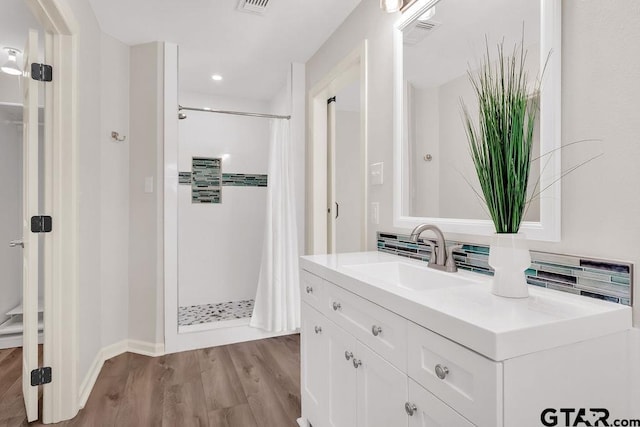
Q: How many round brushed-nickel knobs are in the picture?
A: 8